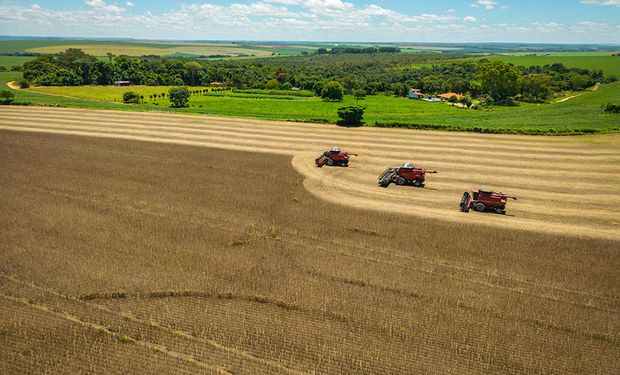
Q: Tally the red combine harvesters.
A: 3